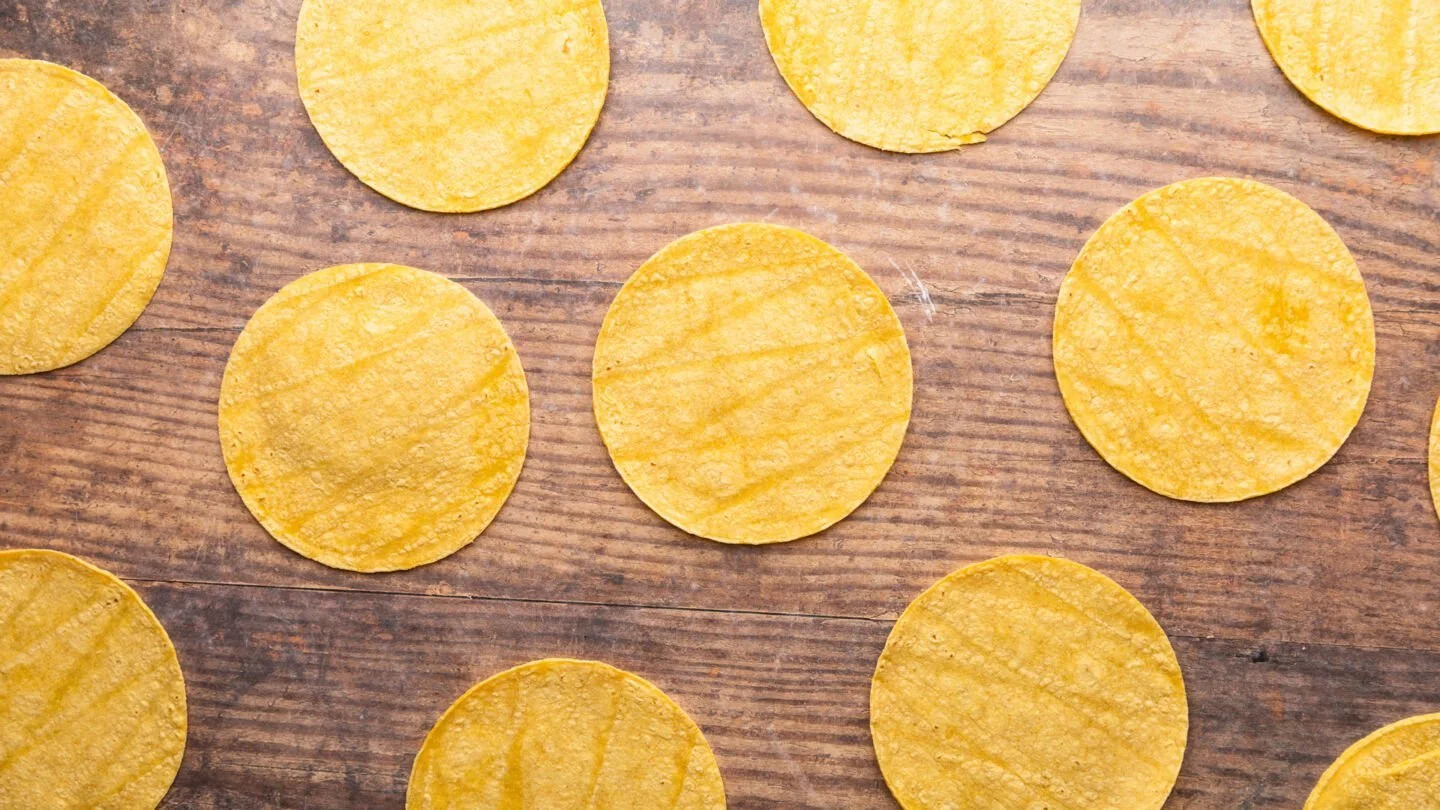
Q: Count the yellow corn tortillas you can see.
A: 12